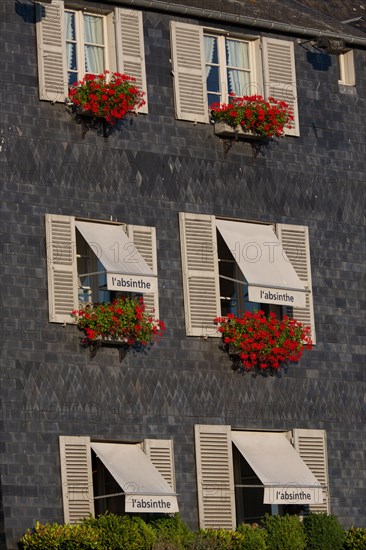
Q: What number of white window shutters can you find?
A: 12